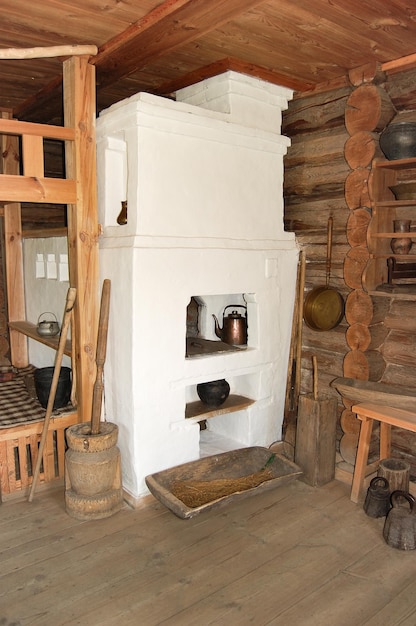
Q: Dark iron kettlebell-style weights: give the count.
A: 2